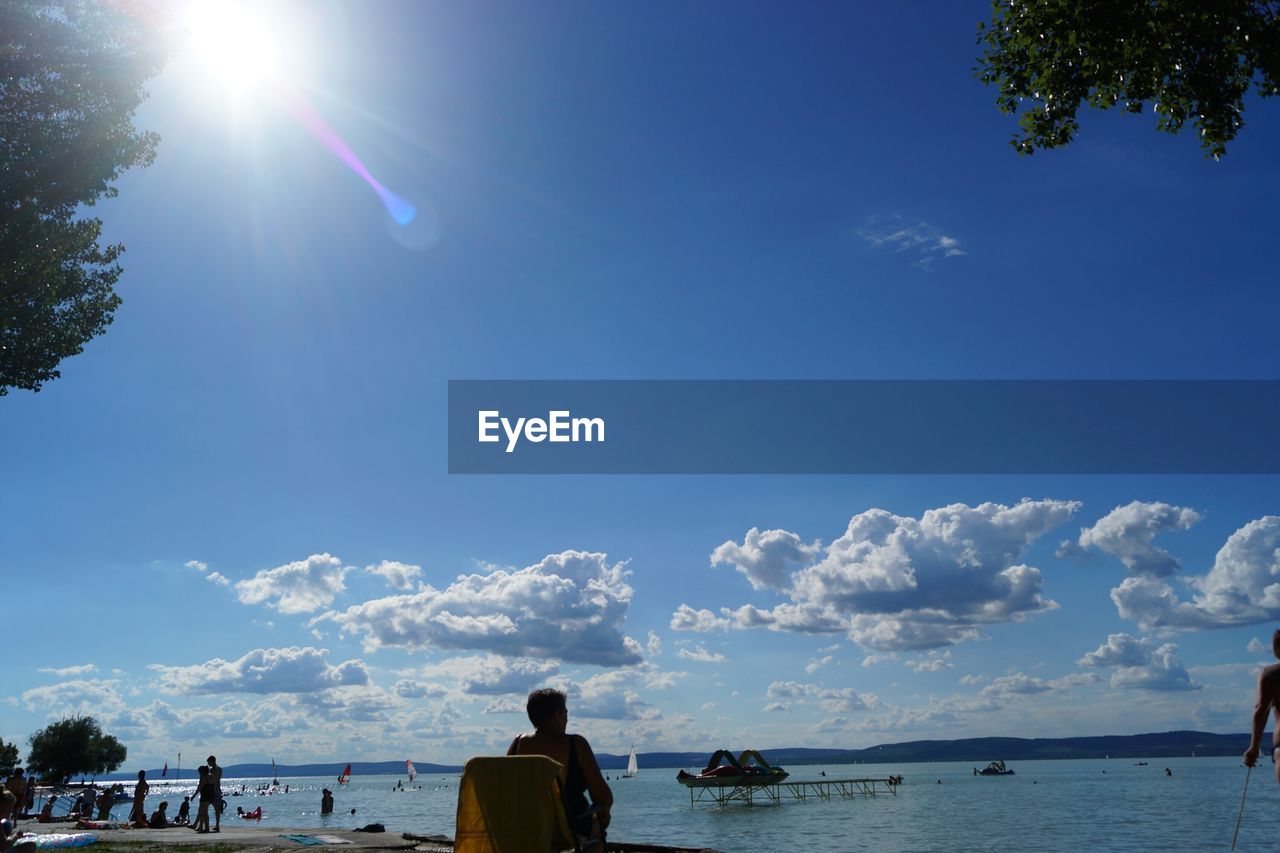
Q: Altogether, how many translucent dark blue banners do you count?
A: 1